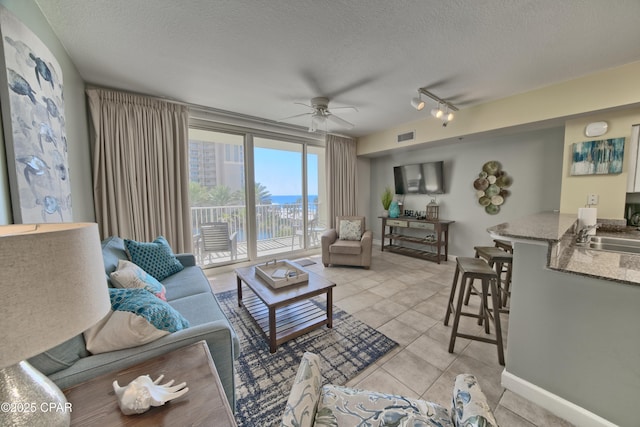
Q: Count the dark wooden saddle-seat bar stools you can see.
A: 3